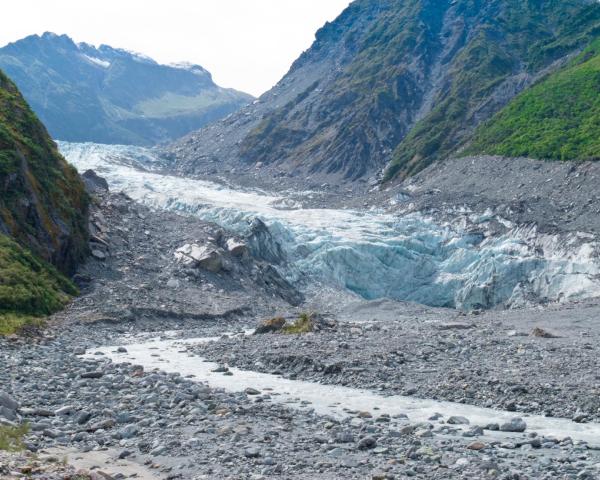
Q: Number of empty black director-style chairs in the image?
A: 0